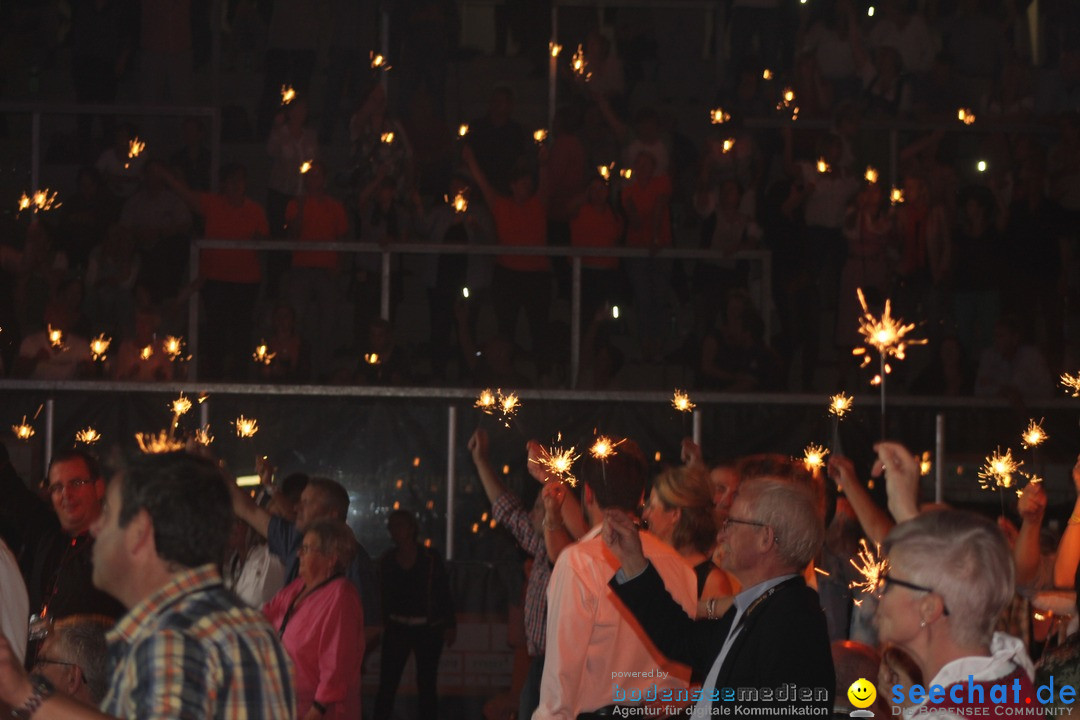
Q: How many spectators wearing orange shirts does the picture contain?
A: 5